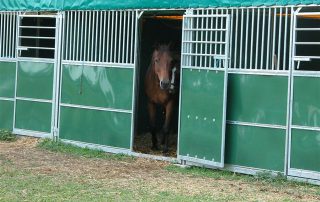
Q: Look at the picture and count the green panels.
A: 11